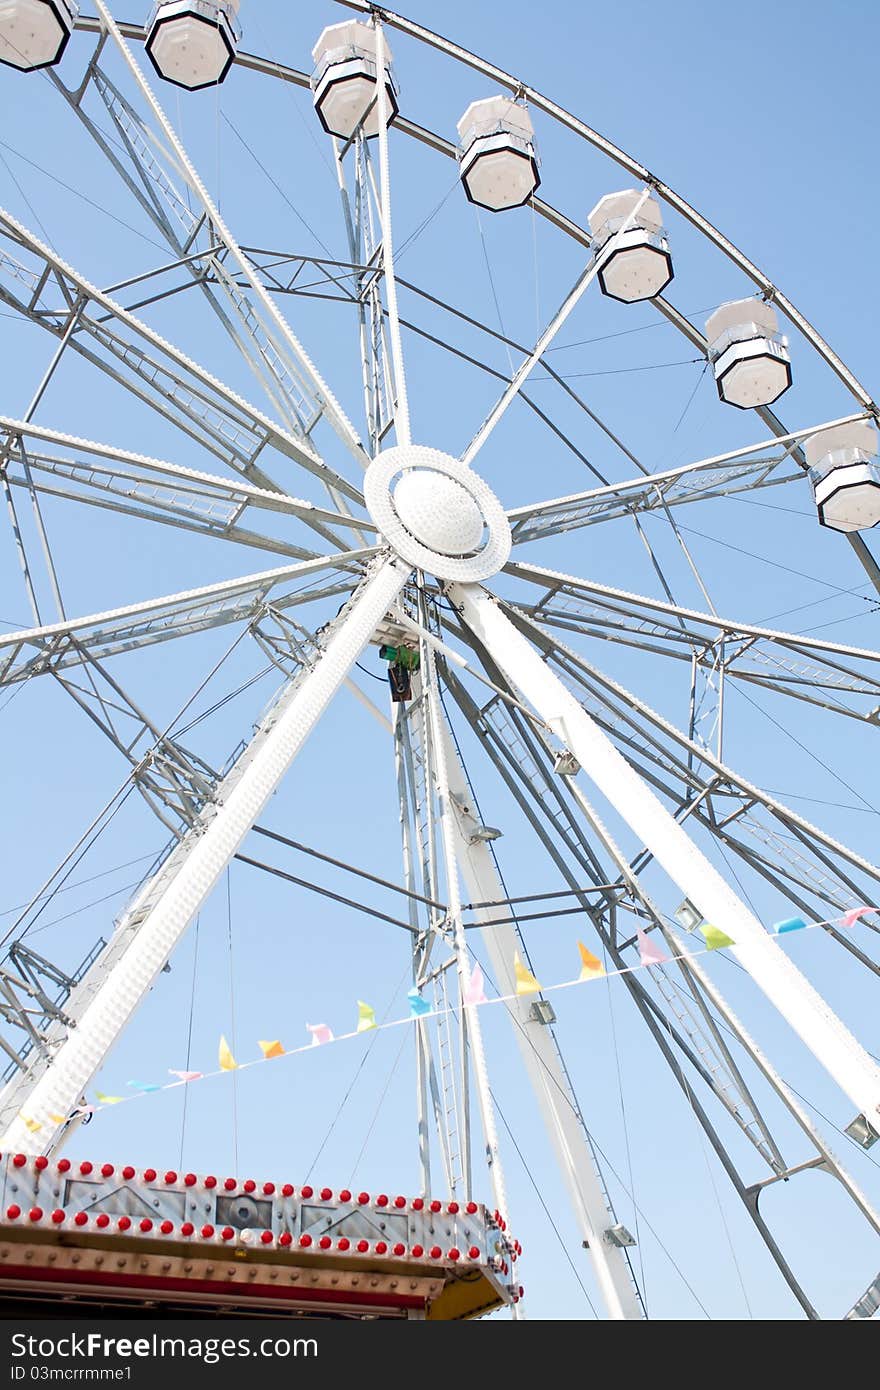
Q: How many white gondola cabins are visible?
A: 7